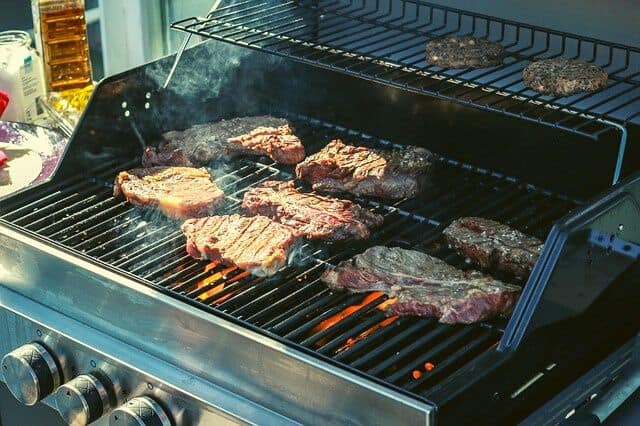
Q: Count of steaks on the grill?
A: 7